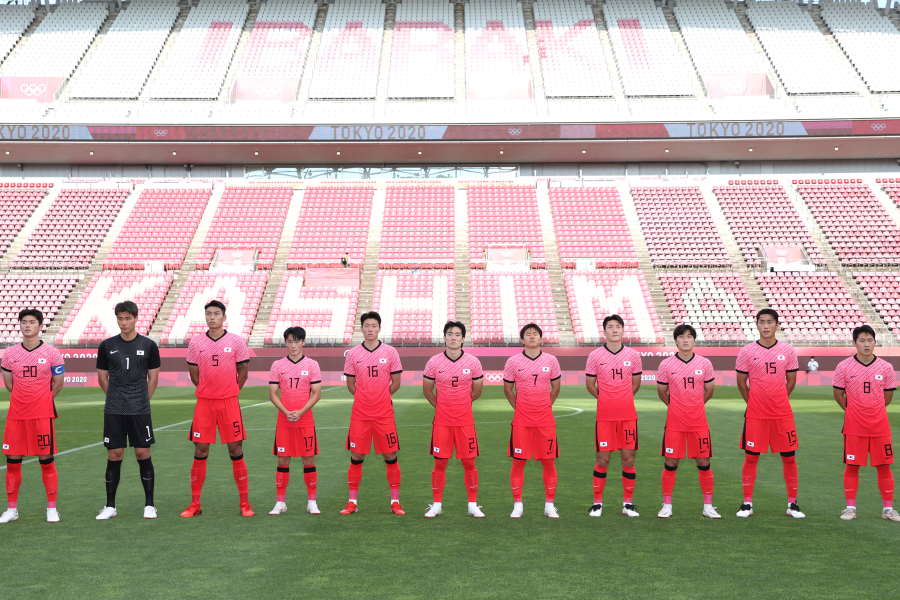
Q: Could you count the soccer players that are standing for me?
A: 11